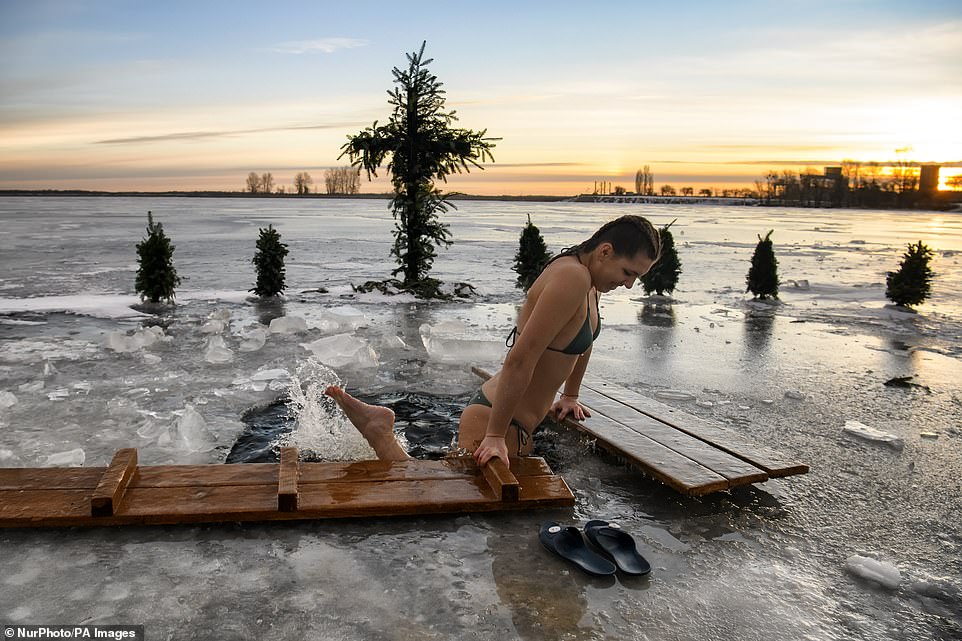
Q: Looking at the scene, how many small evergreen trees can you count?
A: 6